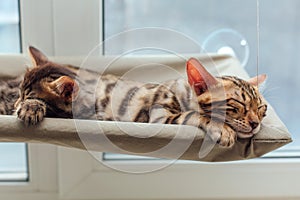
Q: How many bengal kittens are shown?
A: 2